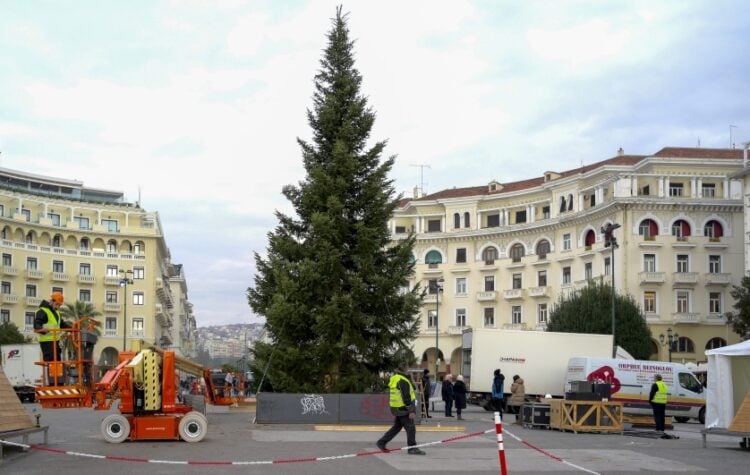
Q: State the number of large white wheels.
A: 2